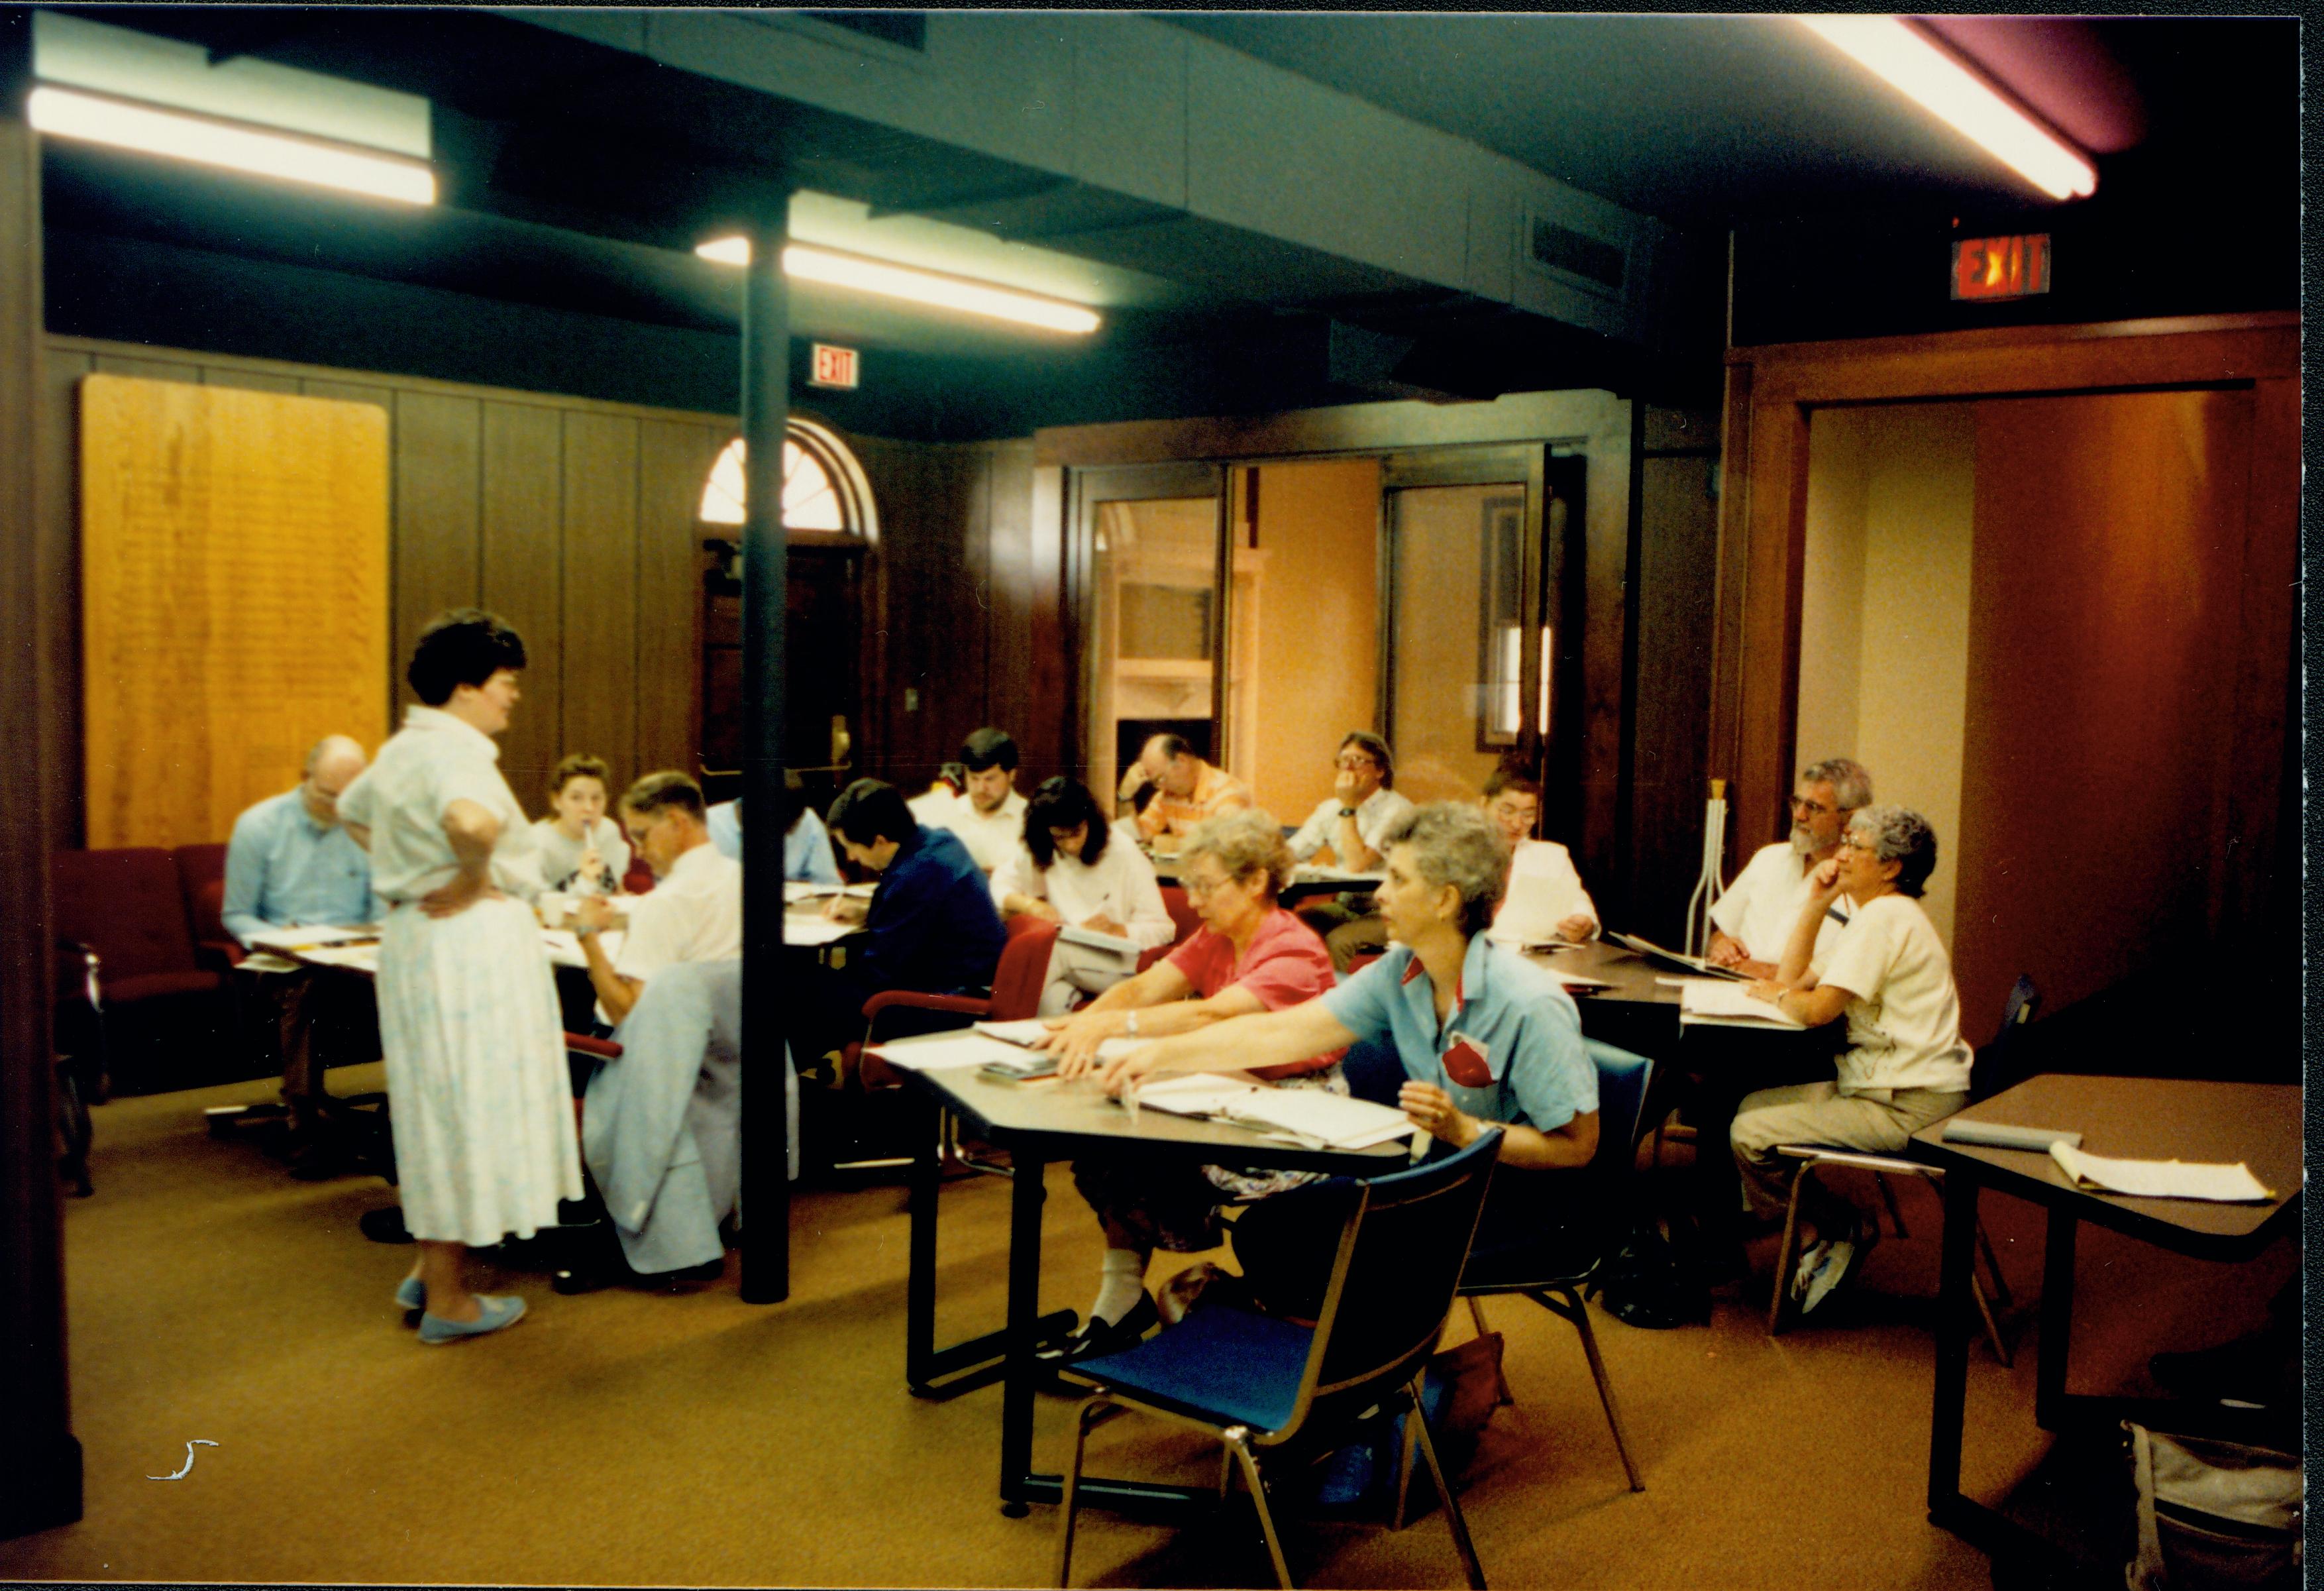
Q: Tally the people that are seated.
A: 14